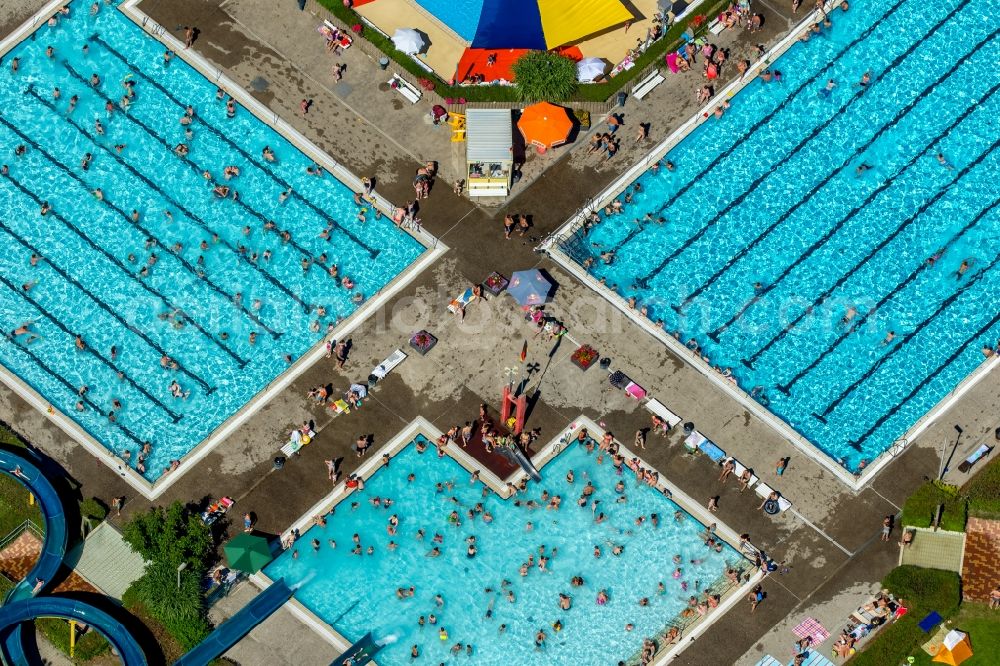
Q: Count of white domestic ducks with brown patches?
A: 0